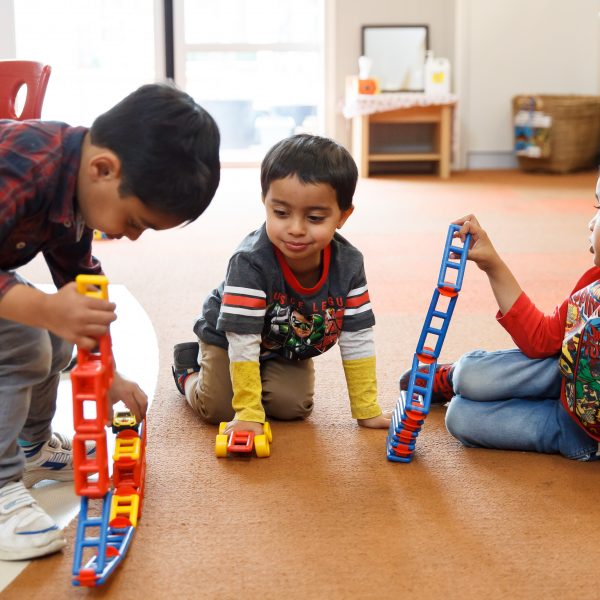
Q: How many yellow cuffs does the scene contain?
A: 2